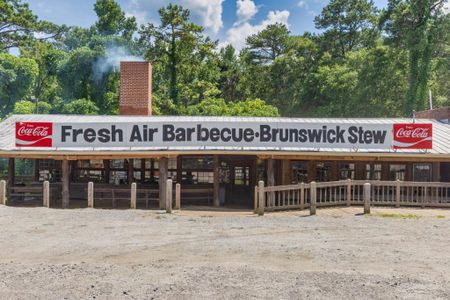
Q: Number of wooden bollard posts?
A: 9